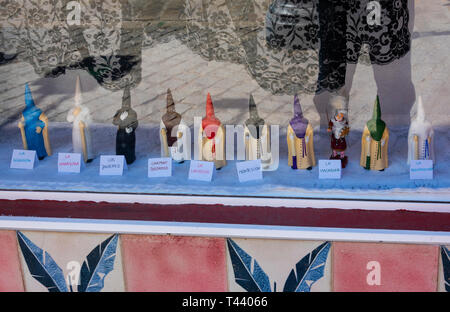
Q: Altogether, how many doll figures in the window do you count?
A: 10